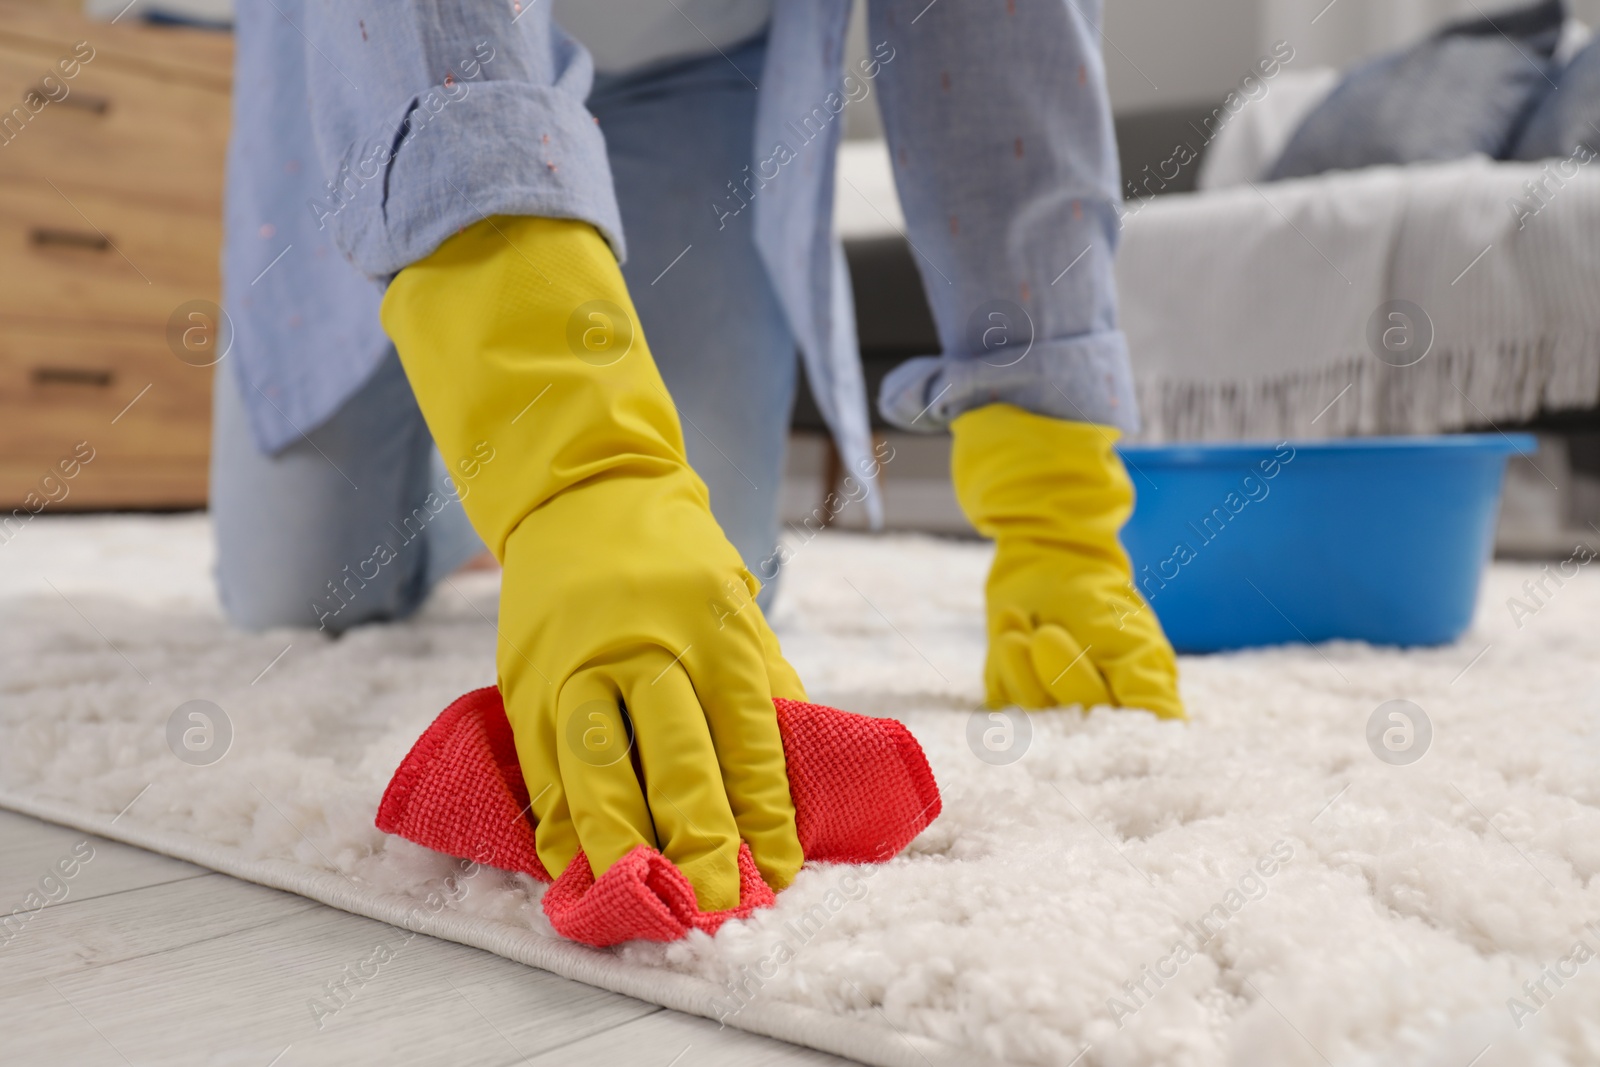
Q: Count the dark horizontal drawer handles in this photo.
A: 3